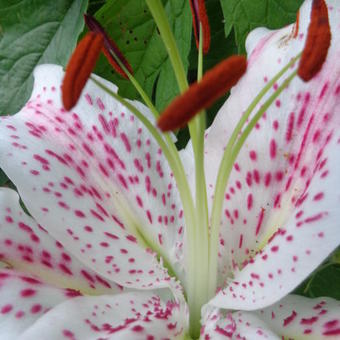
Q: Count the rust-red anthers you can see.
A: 5